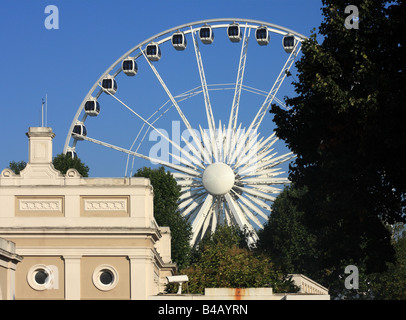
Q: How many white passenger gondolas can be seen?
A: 11